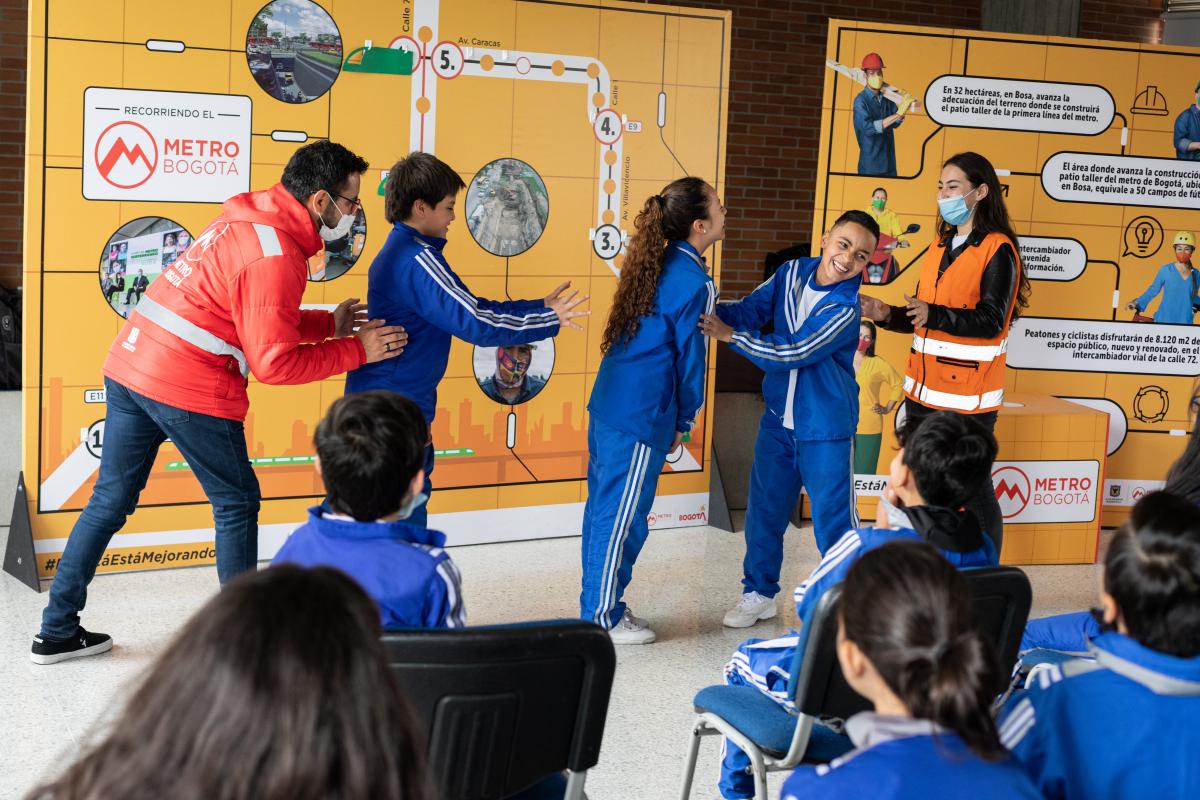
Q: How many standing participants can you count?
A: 5